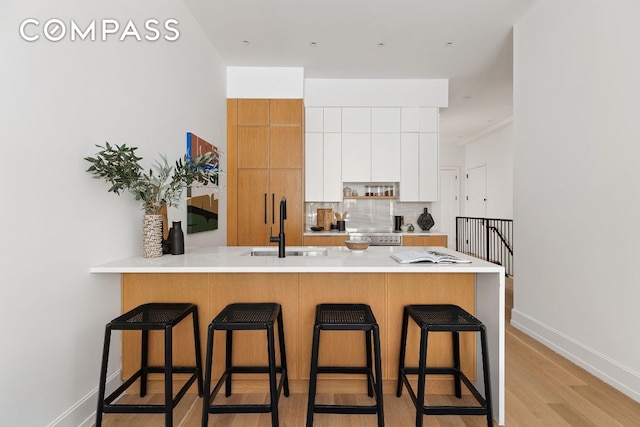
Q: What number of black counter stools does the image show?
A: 4